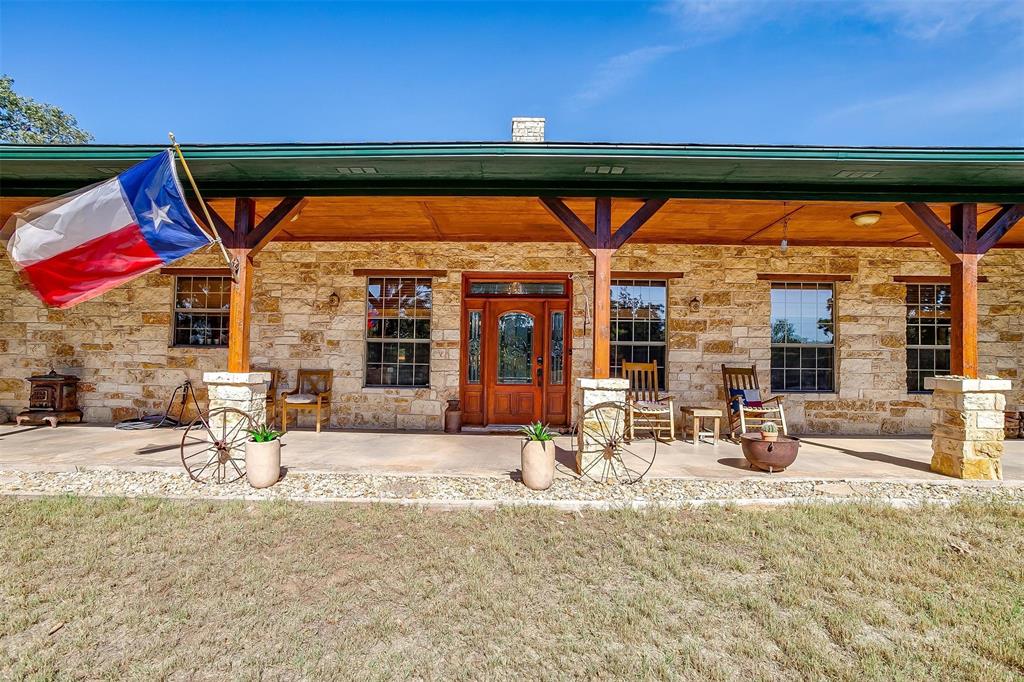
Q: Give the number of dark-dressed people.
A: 0